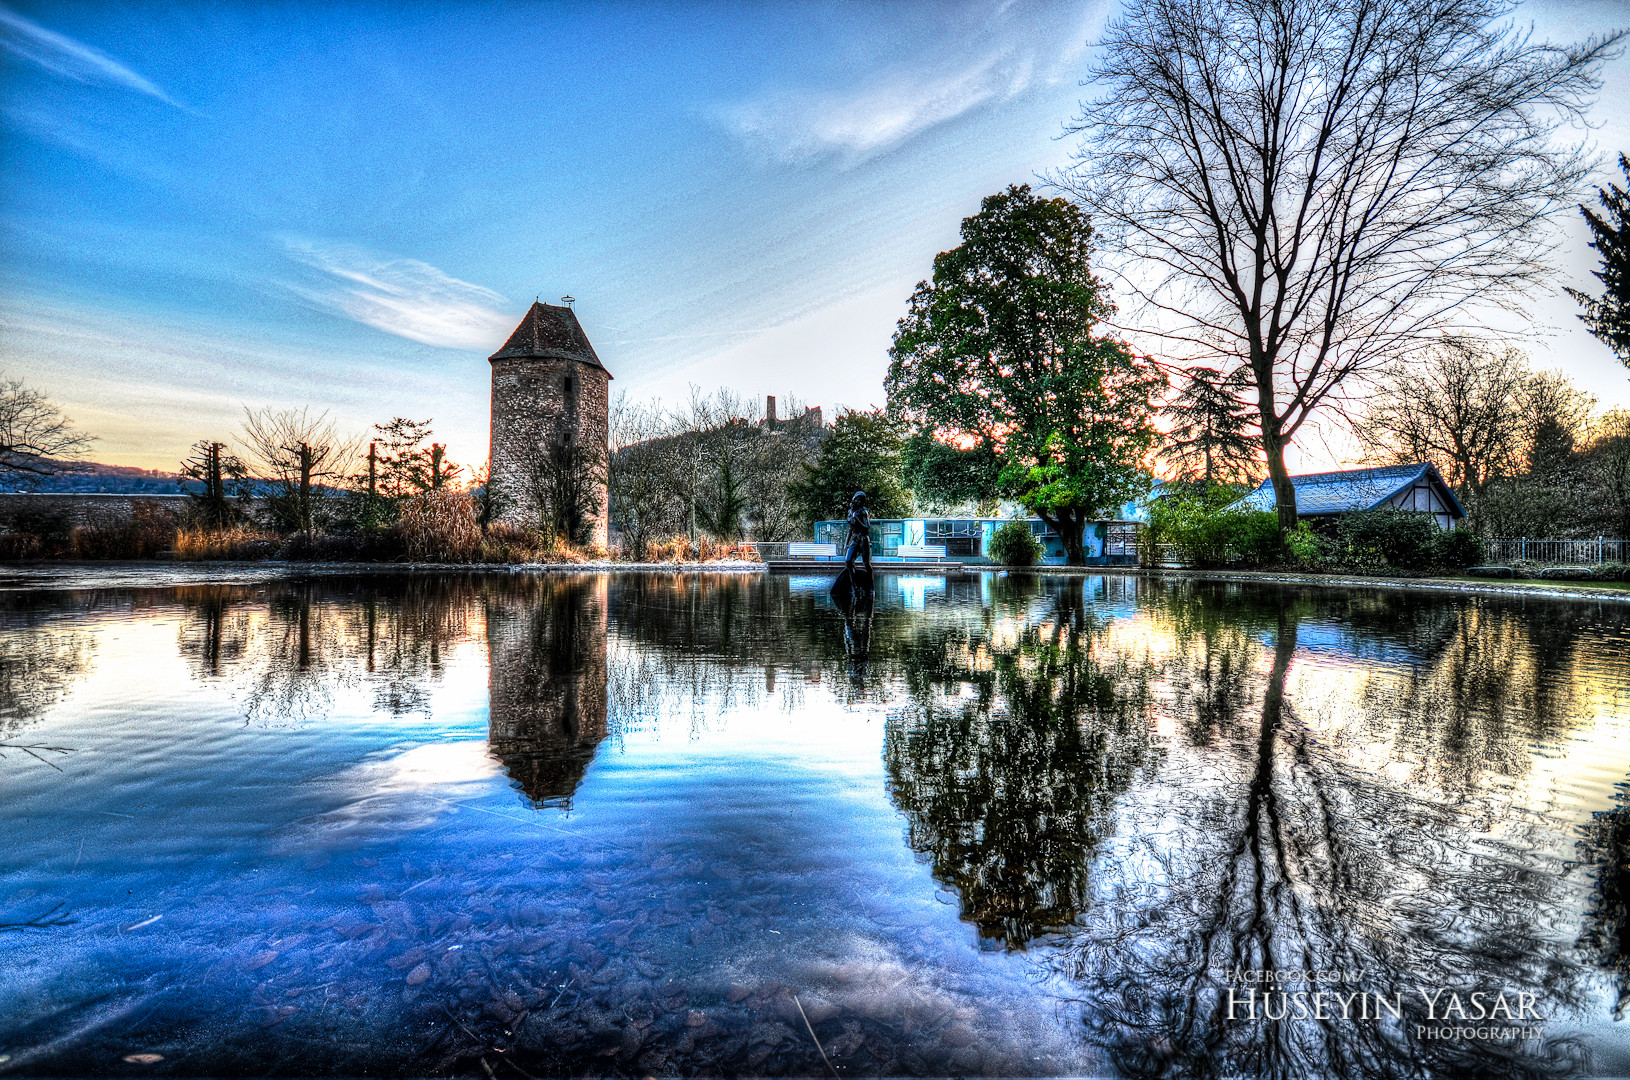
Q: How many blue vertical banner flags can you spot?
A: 0